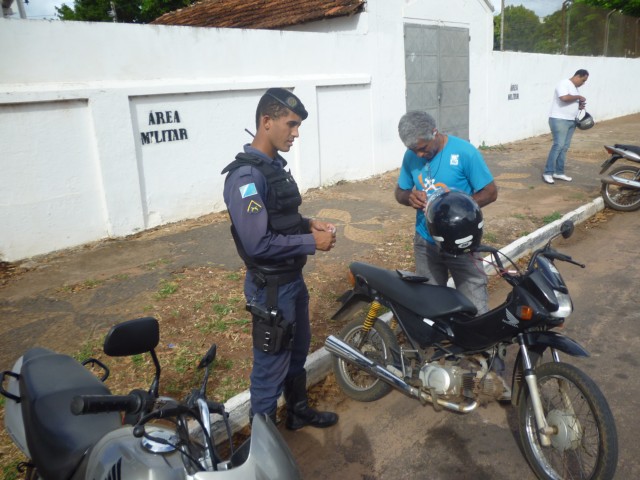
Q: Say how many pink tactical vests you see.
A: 0